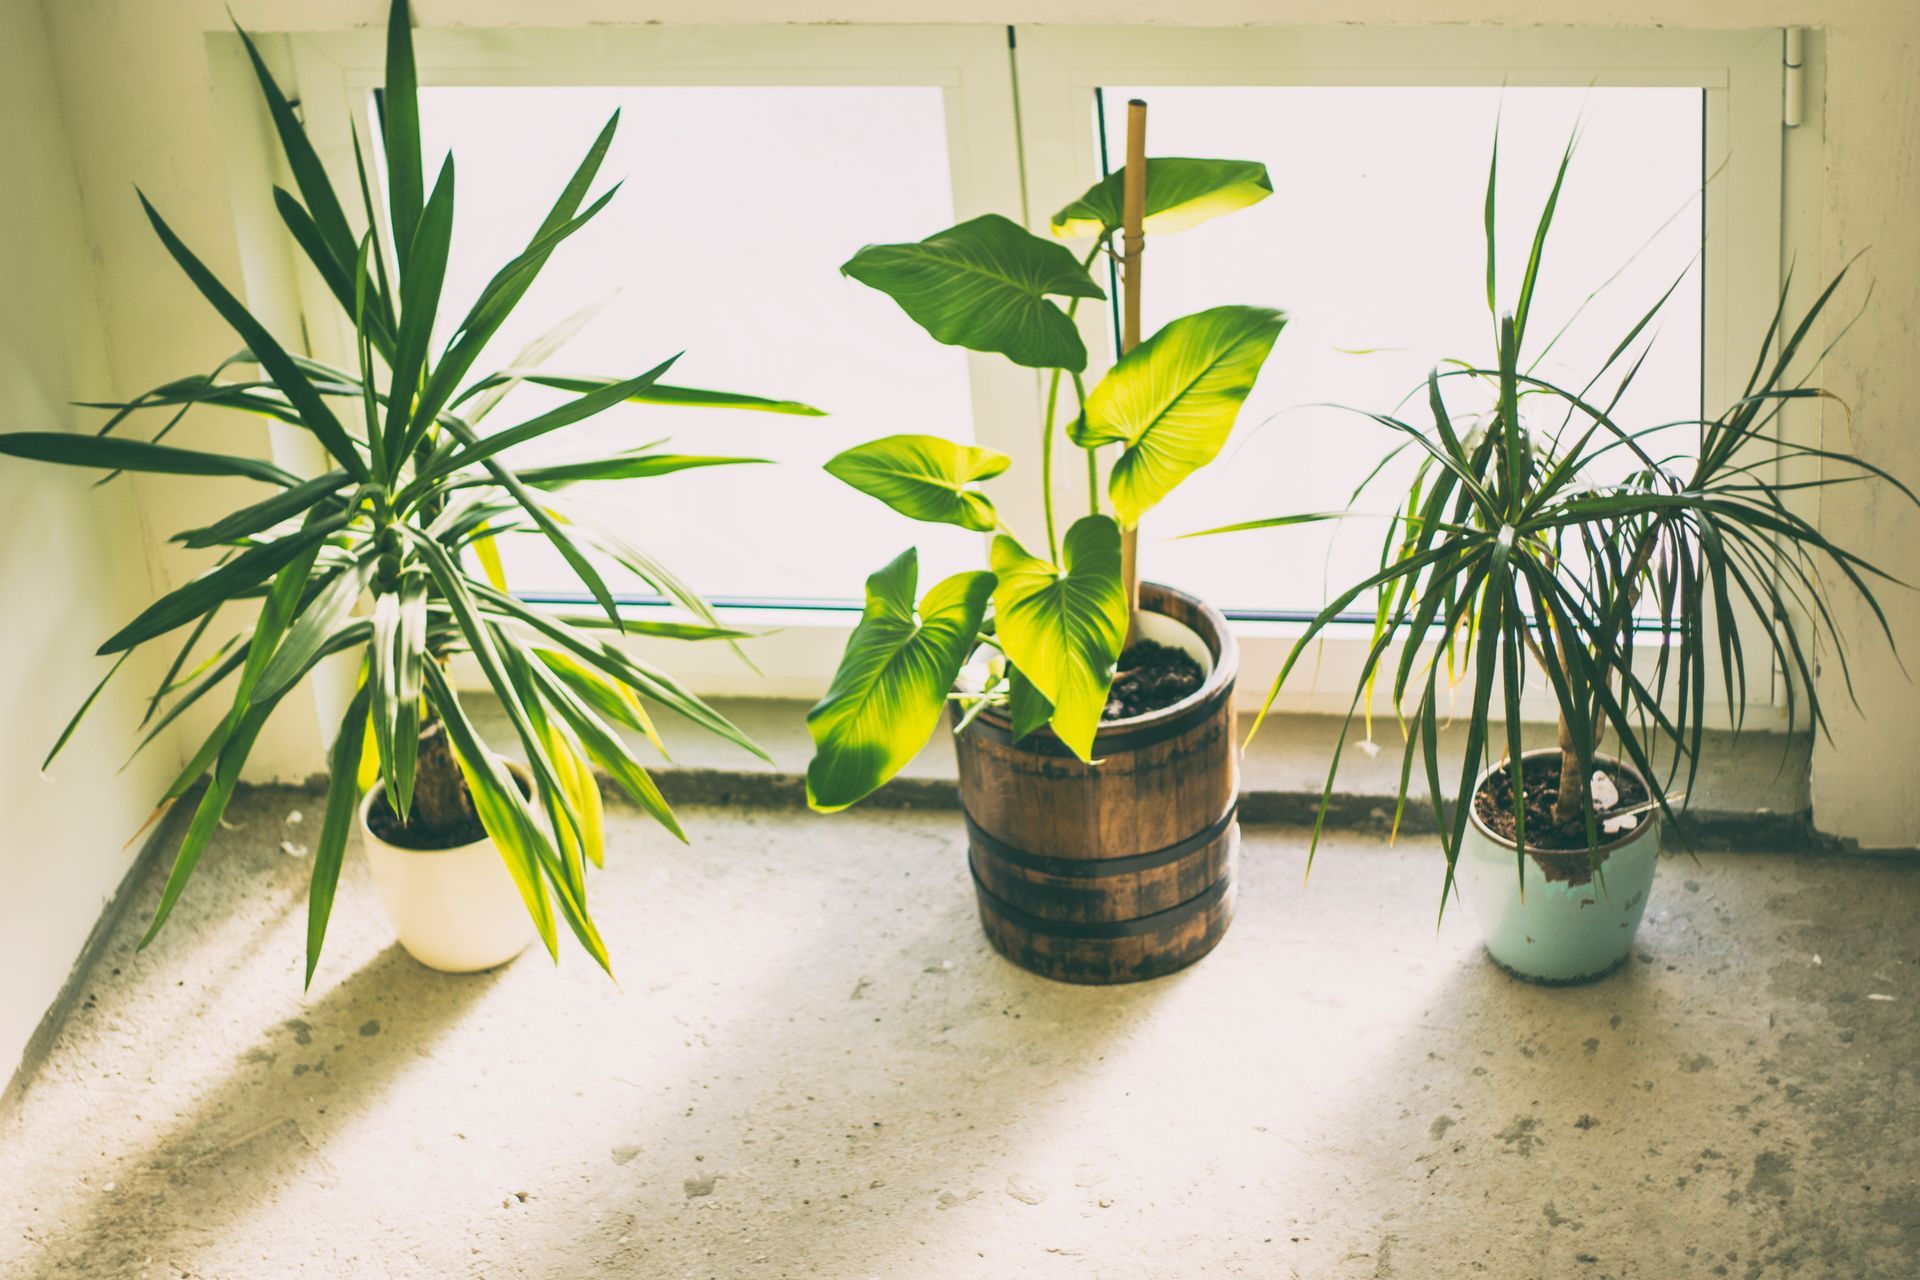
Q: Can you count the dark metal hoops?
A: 3